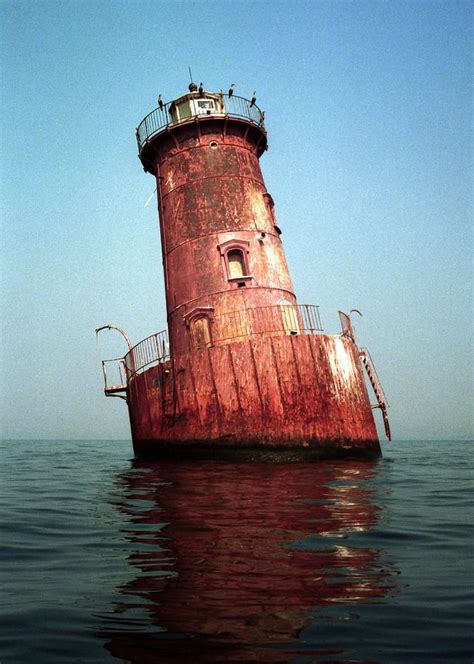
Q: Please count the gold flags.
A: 0